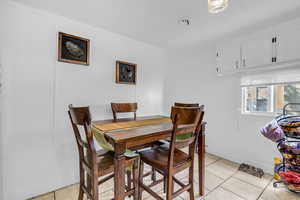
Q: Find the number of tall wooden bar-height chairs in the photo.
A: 4